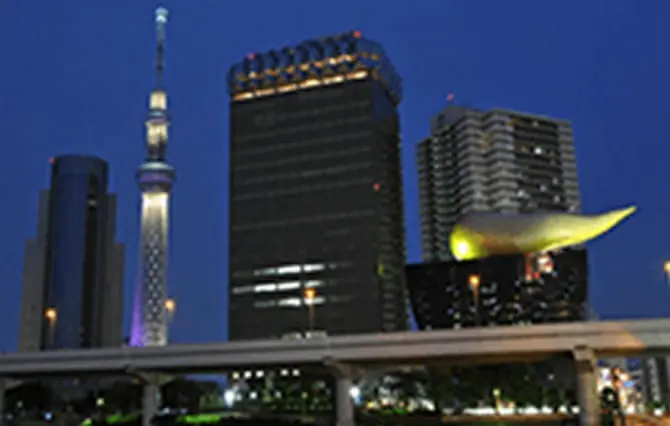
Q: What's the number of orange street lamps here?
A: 5